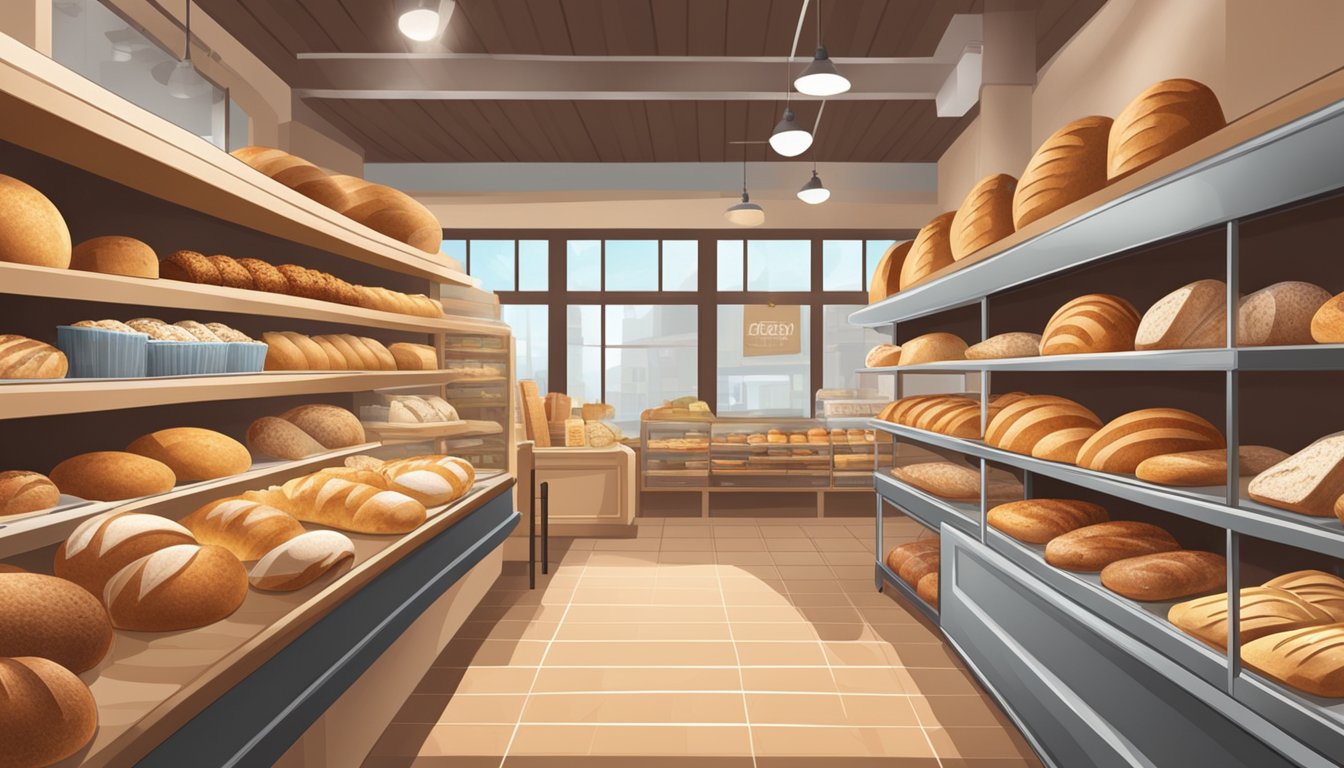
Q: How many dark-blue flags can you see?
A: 0